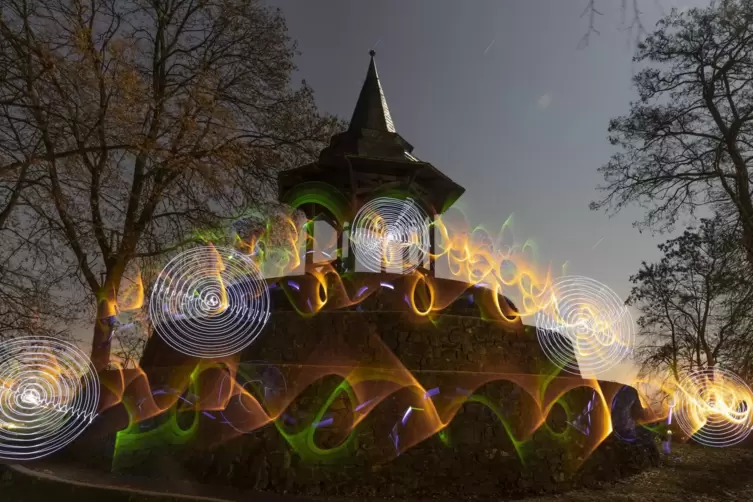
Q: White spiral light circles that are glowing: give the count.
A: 5